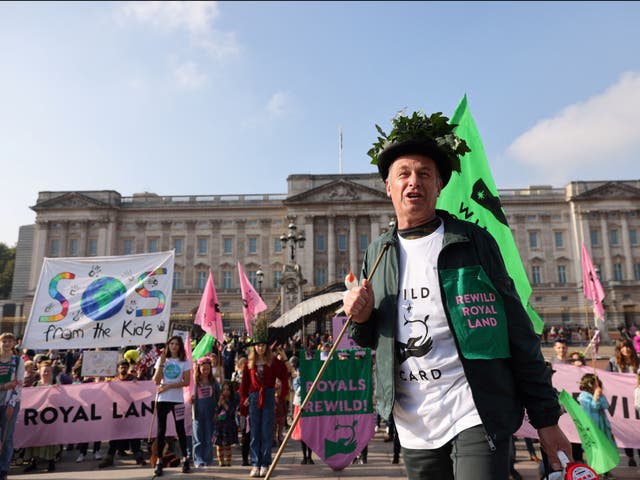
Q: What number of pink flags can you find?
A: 3